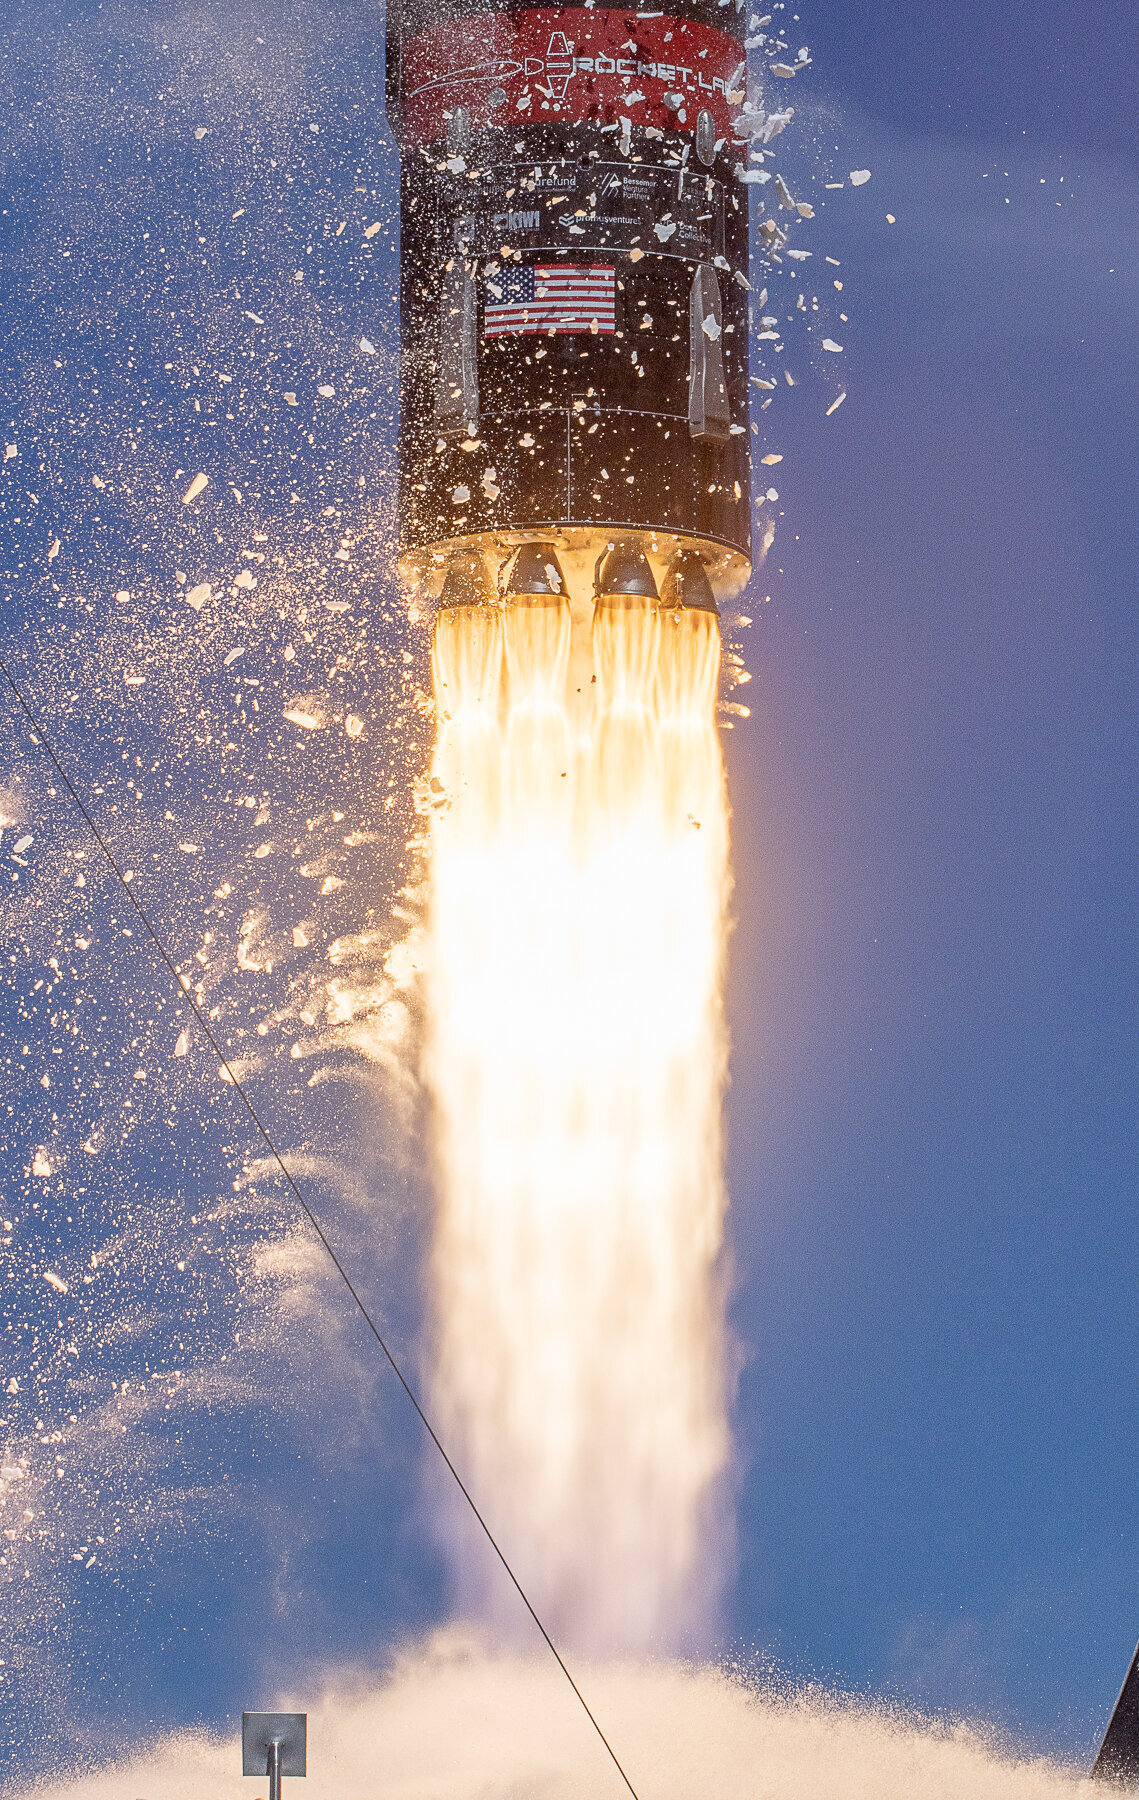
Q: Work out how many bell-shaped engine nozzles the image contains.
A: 4